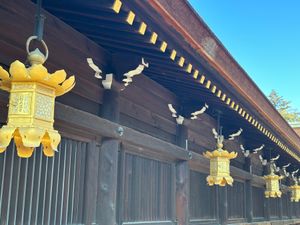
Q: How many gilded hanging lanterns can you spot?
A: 4